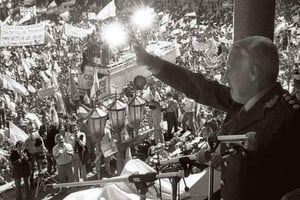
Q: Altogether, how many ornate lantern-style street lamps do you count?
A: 3